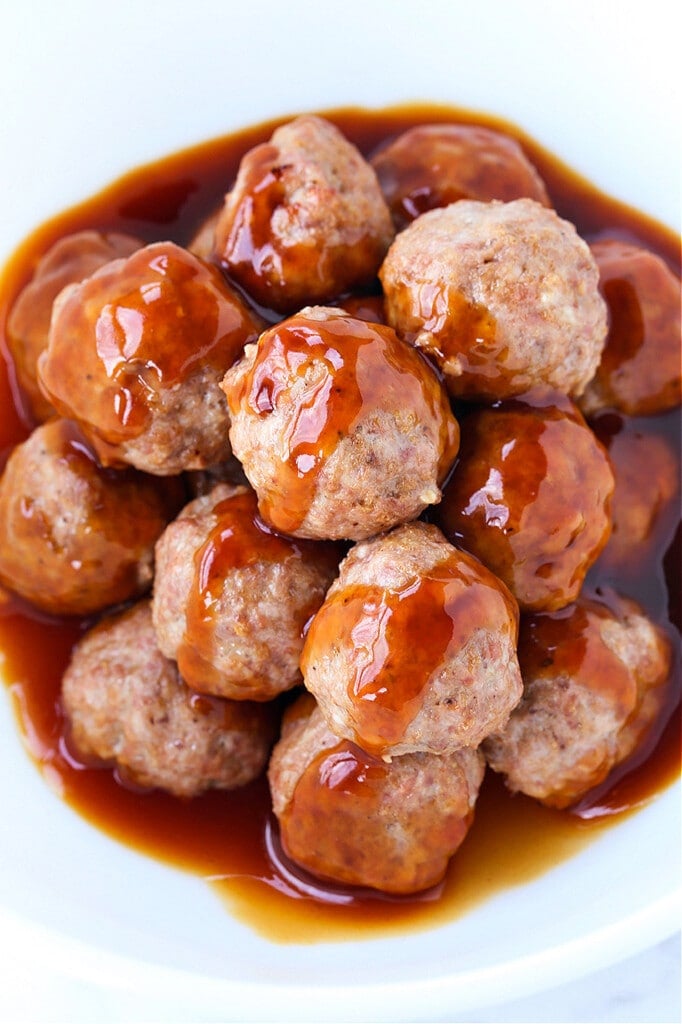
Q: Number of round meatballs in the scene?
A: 15